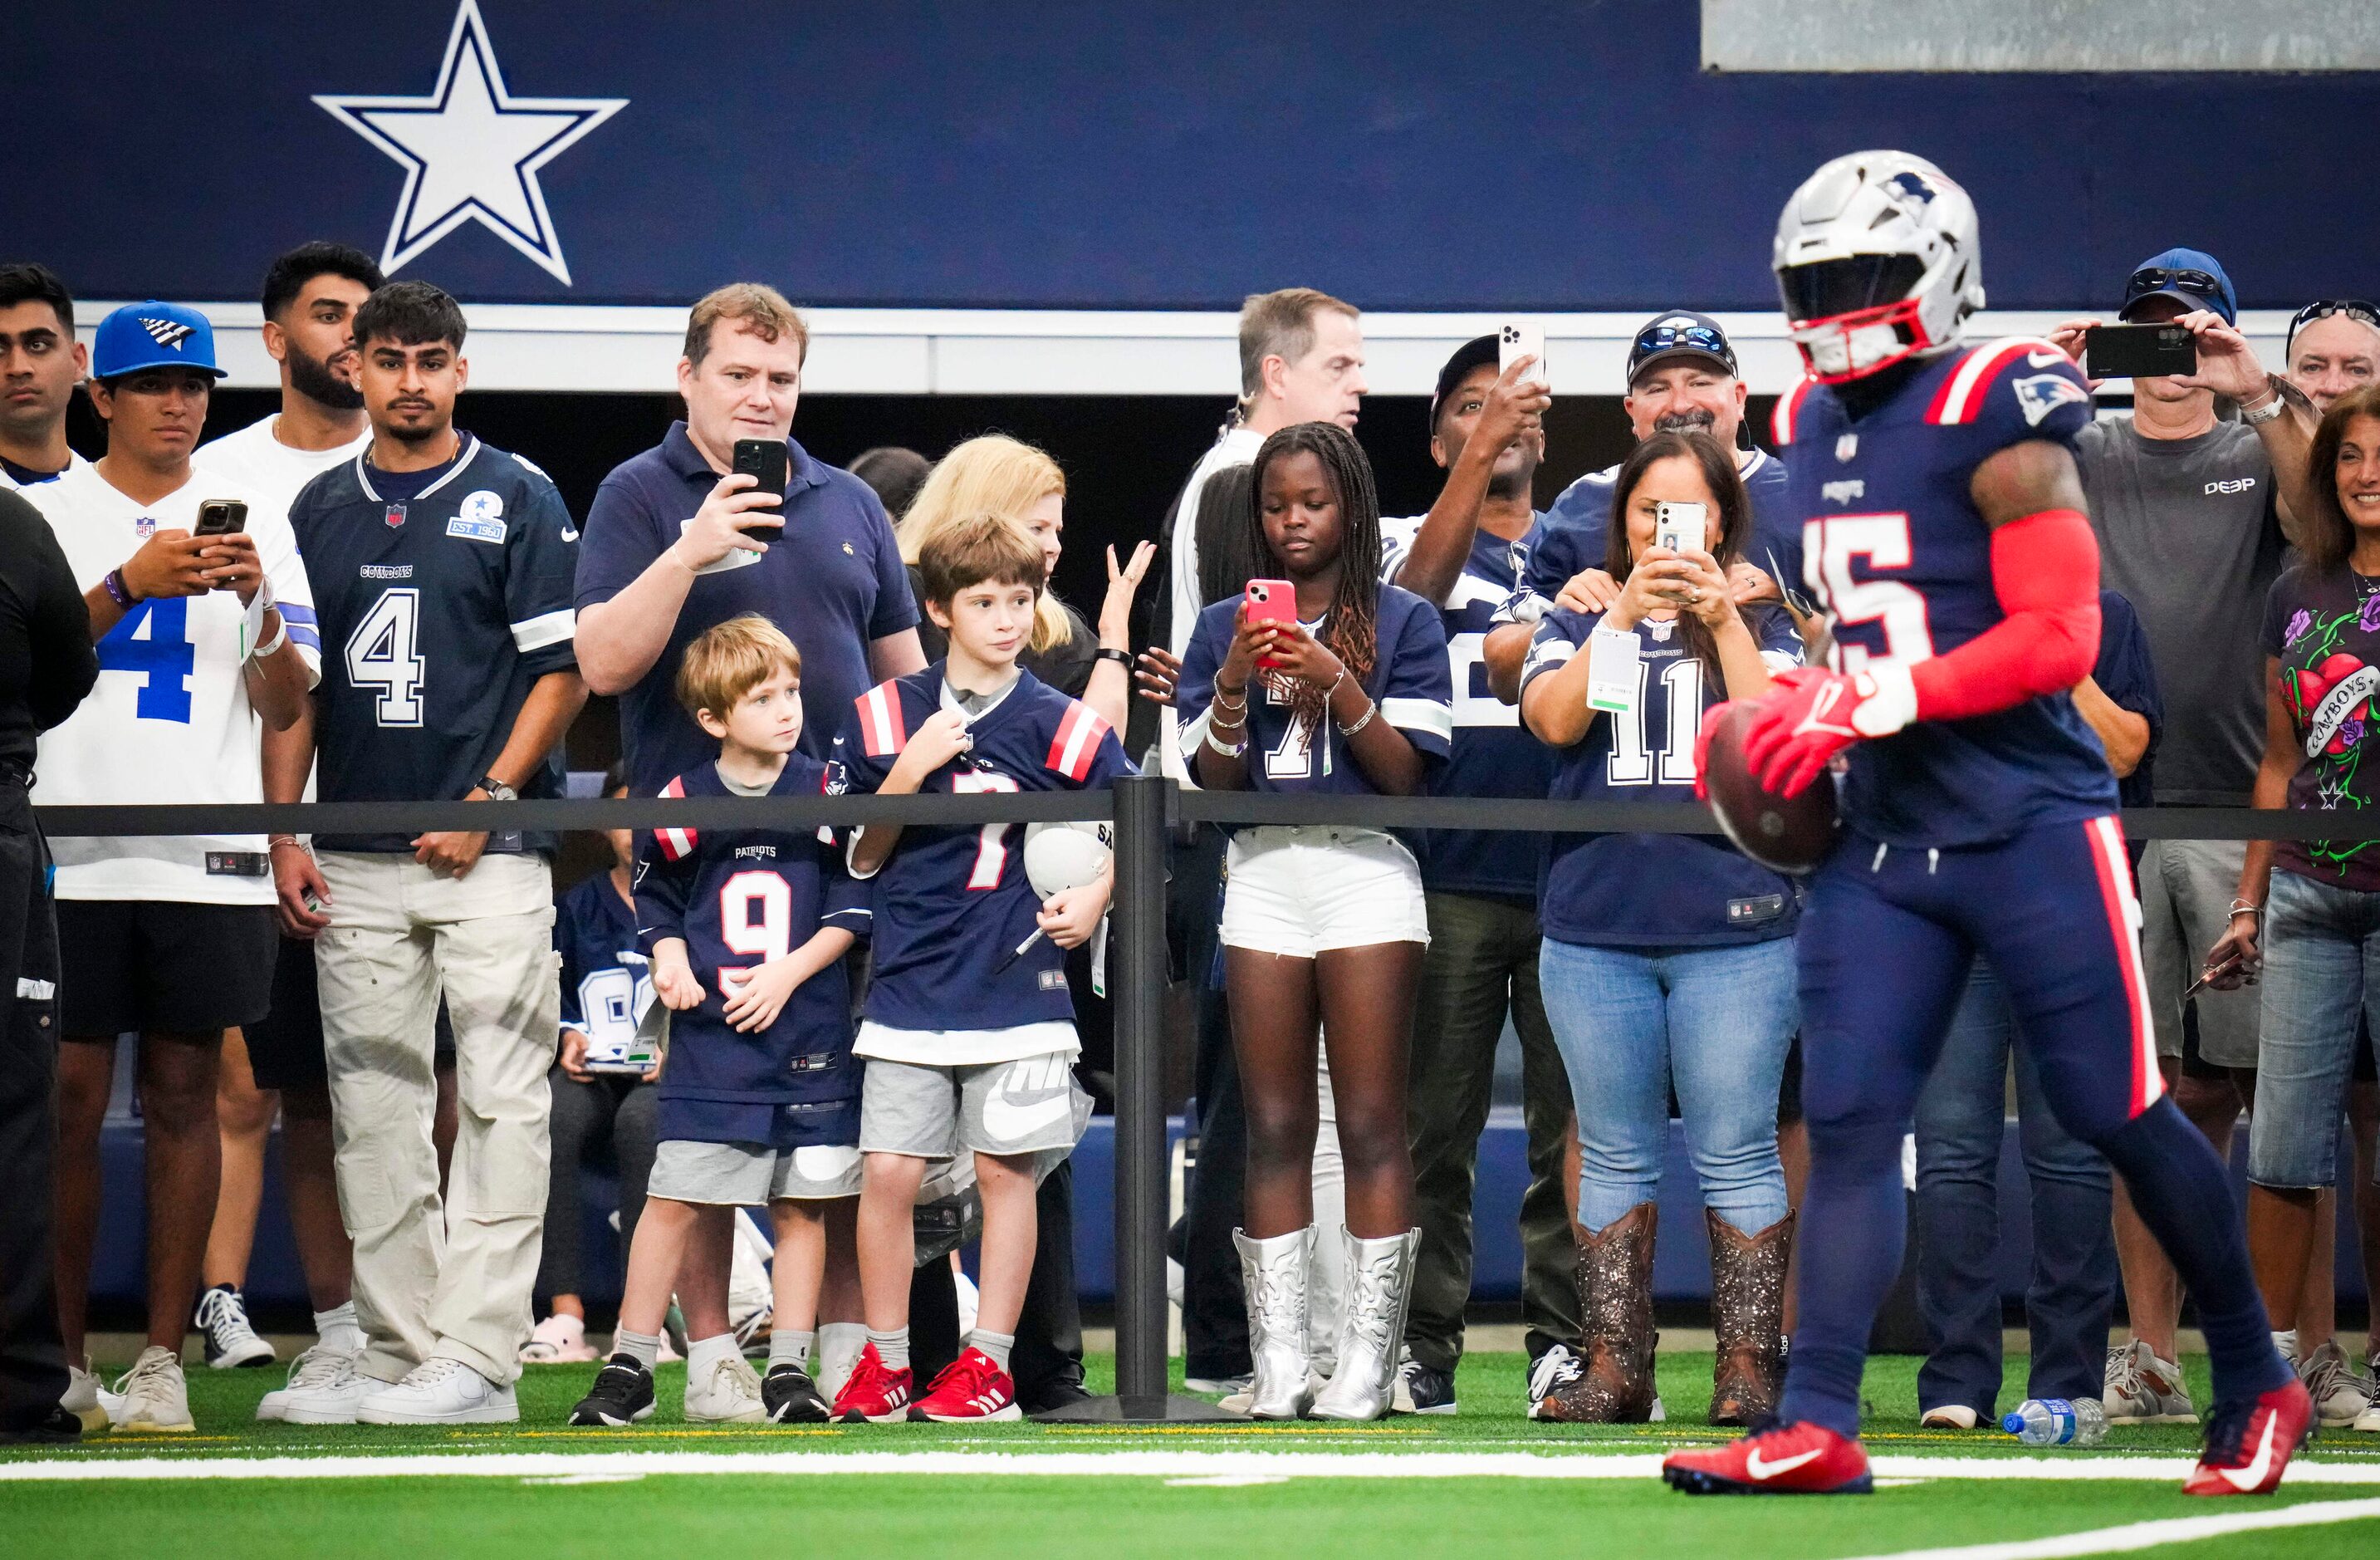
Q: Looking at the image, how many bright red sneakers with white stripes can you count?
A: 2